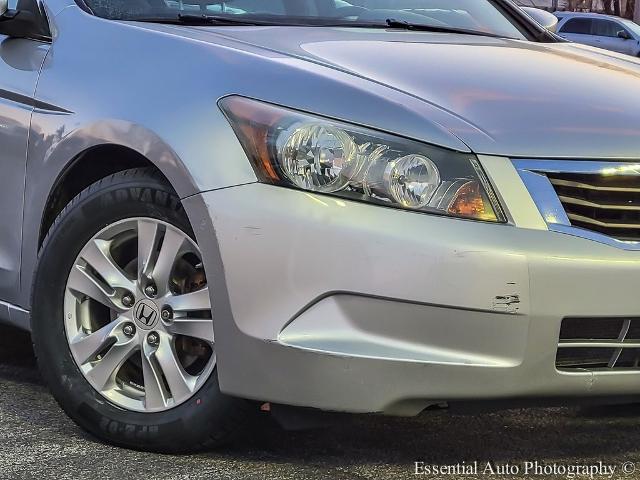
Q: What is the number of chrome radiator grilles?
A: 1